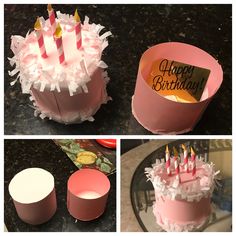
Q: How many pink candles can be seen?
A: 8